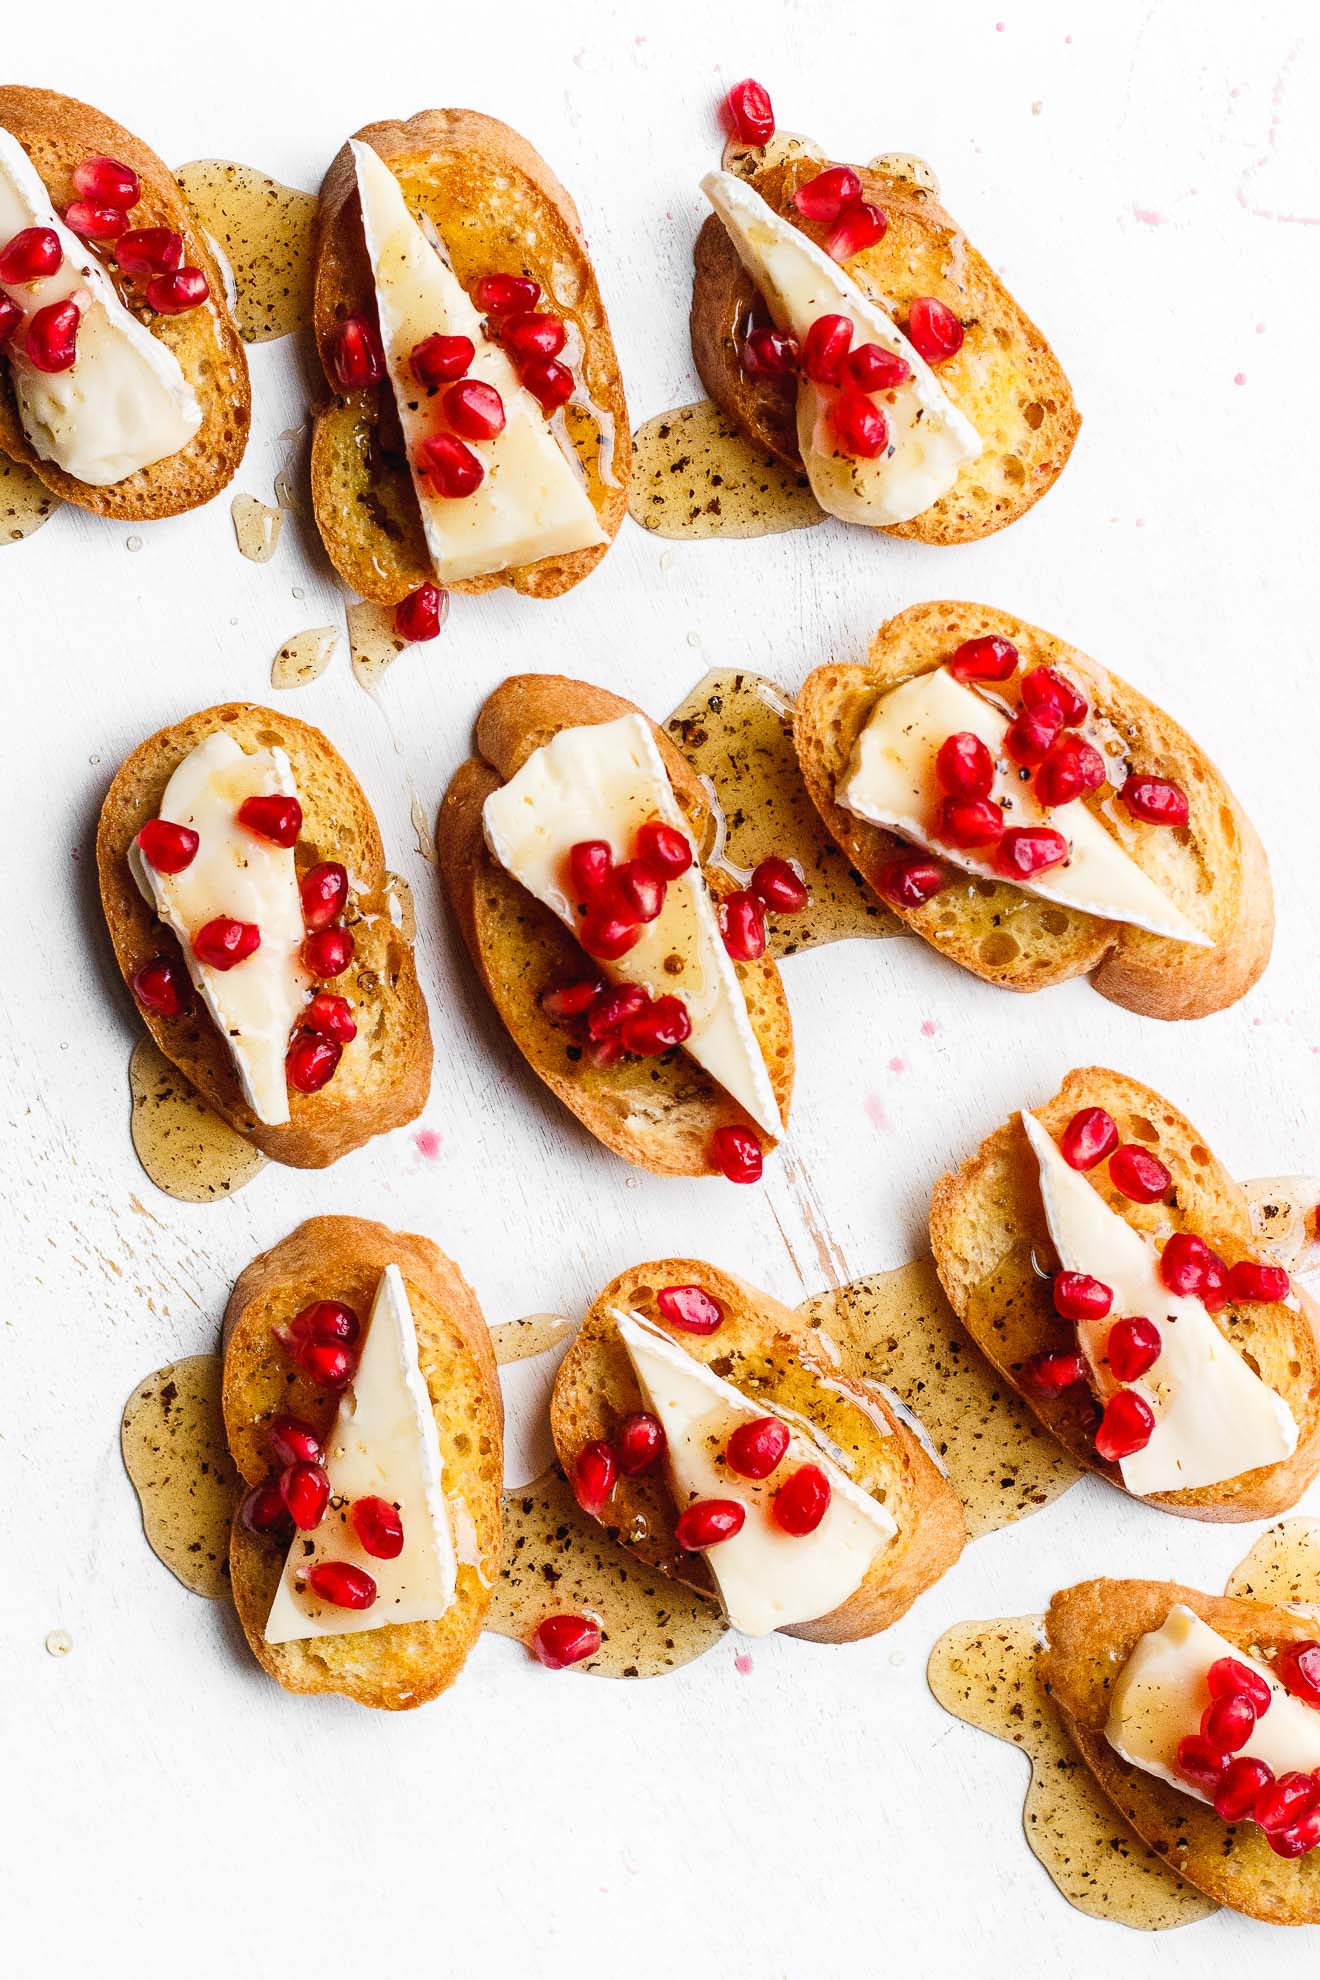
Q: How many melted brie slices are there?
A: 10